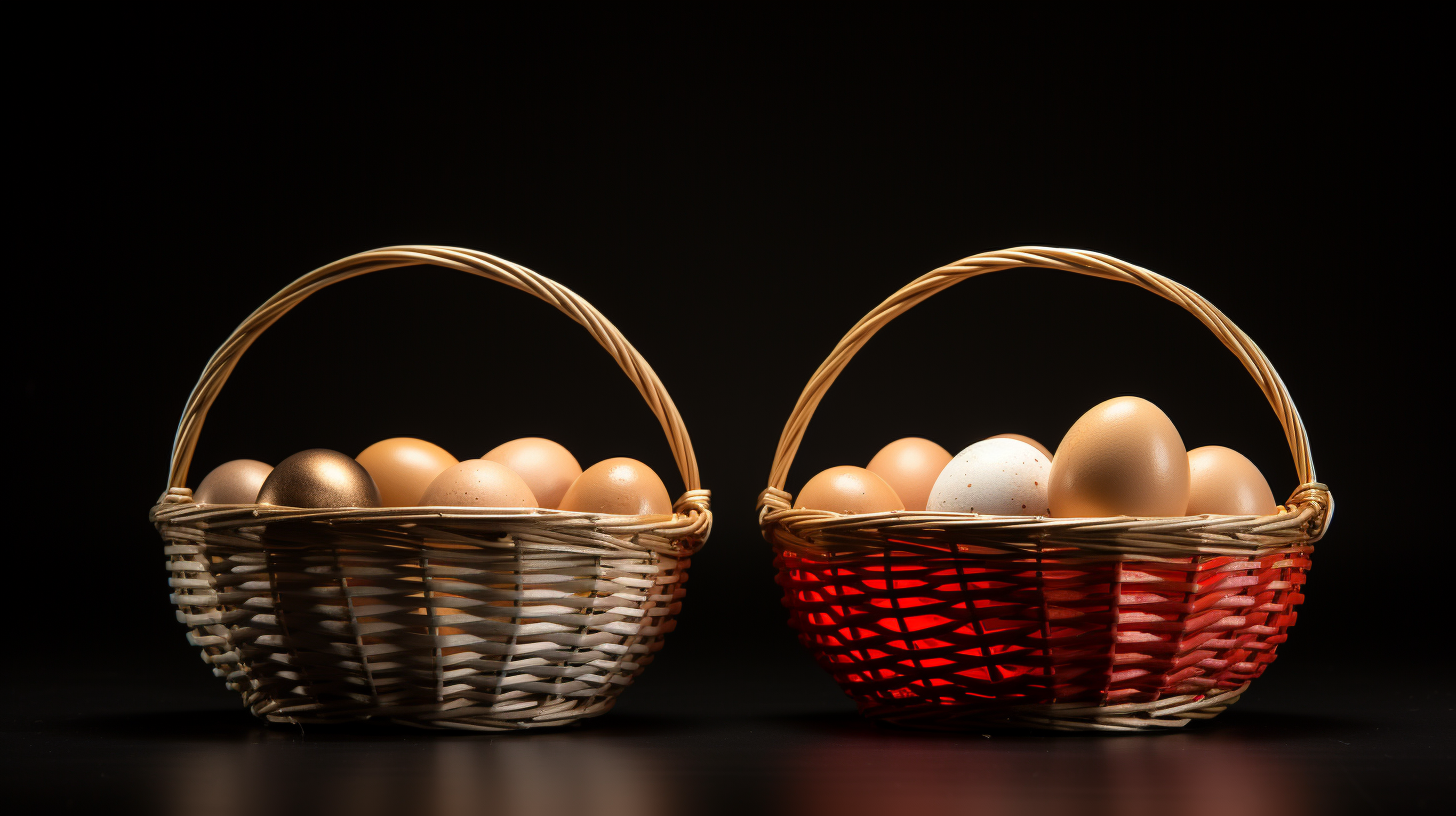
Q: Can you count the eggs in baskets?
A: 12